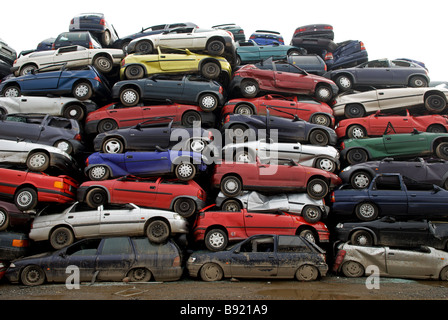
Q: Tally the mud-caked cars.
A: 3